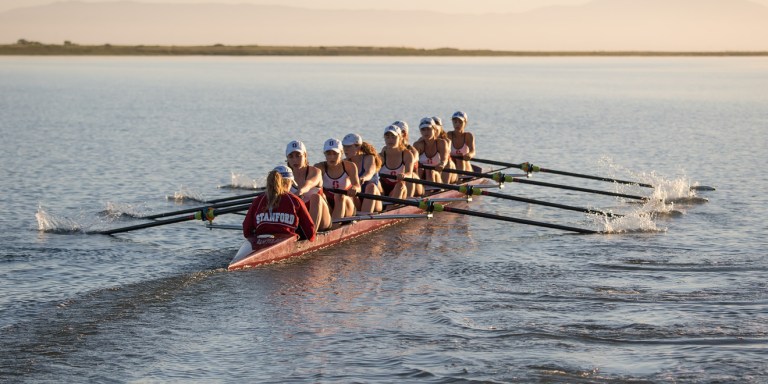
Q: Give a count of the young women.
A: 9